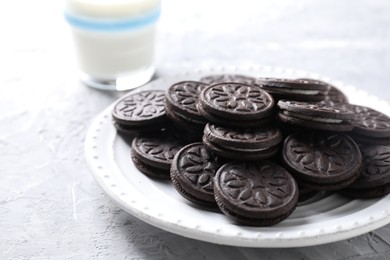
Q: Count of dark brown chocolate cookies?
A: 14